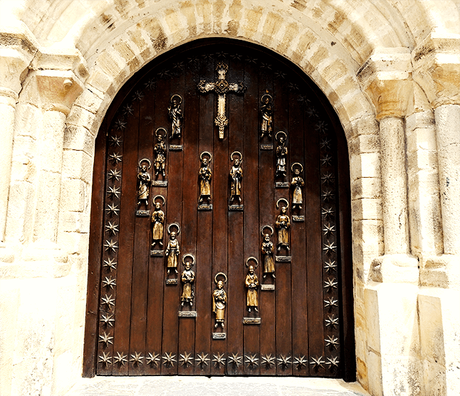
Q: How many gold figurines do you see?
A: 15